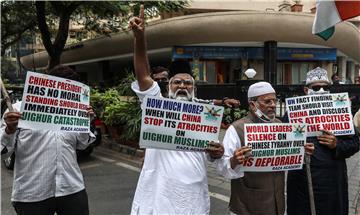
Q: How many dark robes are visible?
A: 1